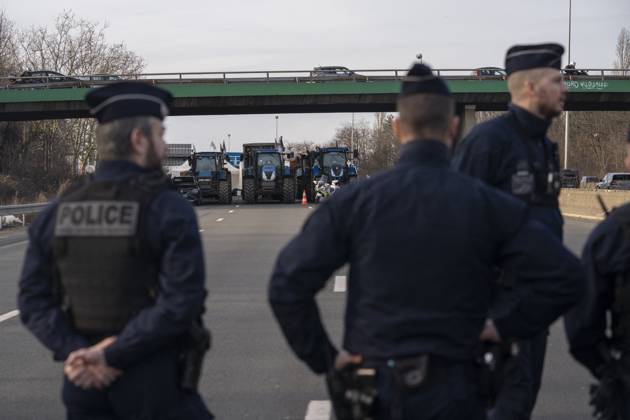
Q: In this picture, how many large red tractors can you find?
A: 0